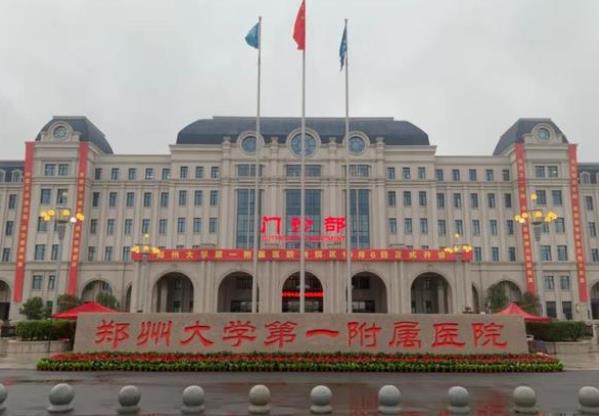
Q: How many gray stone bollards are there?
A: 10